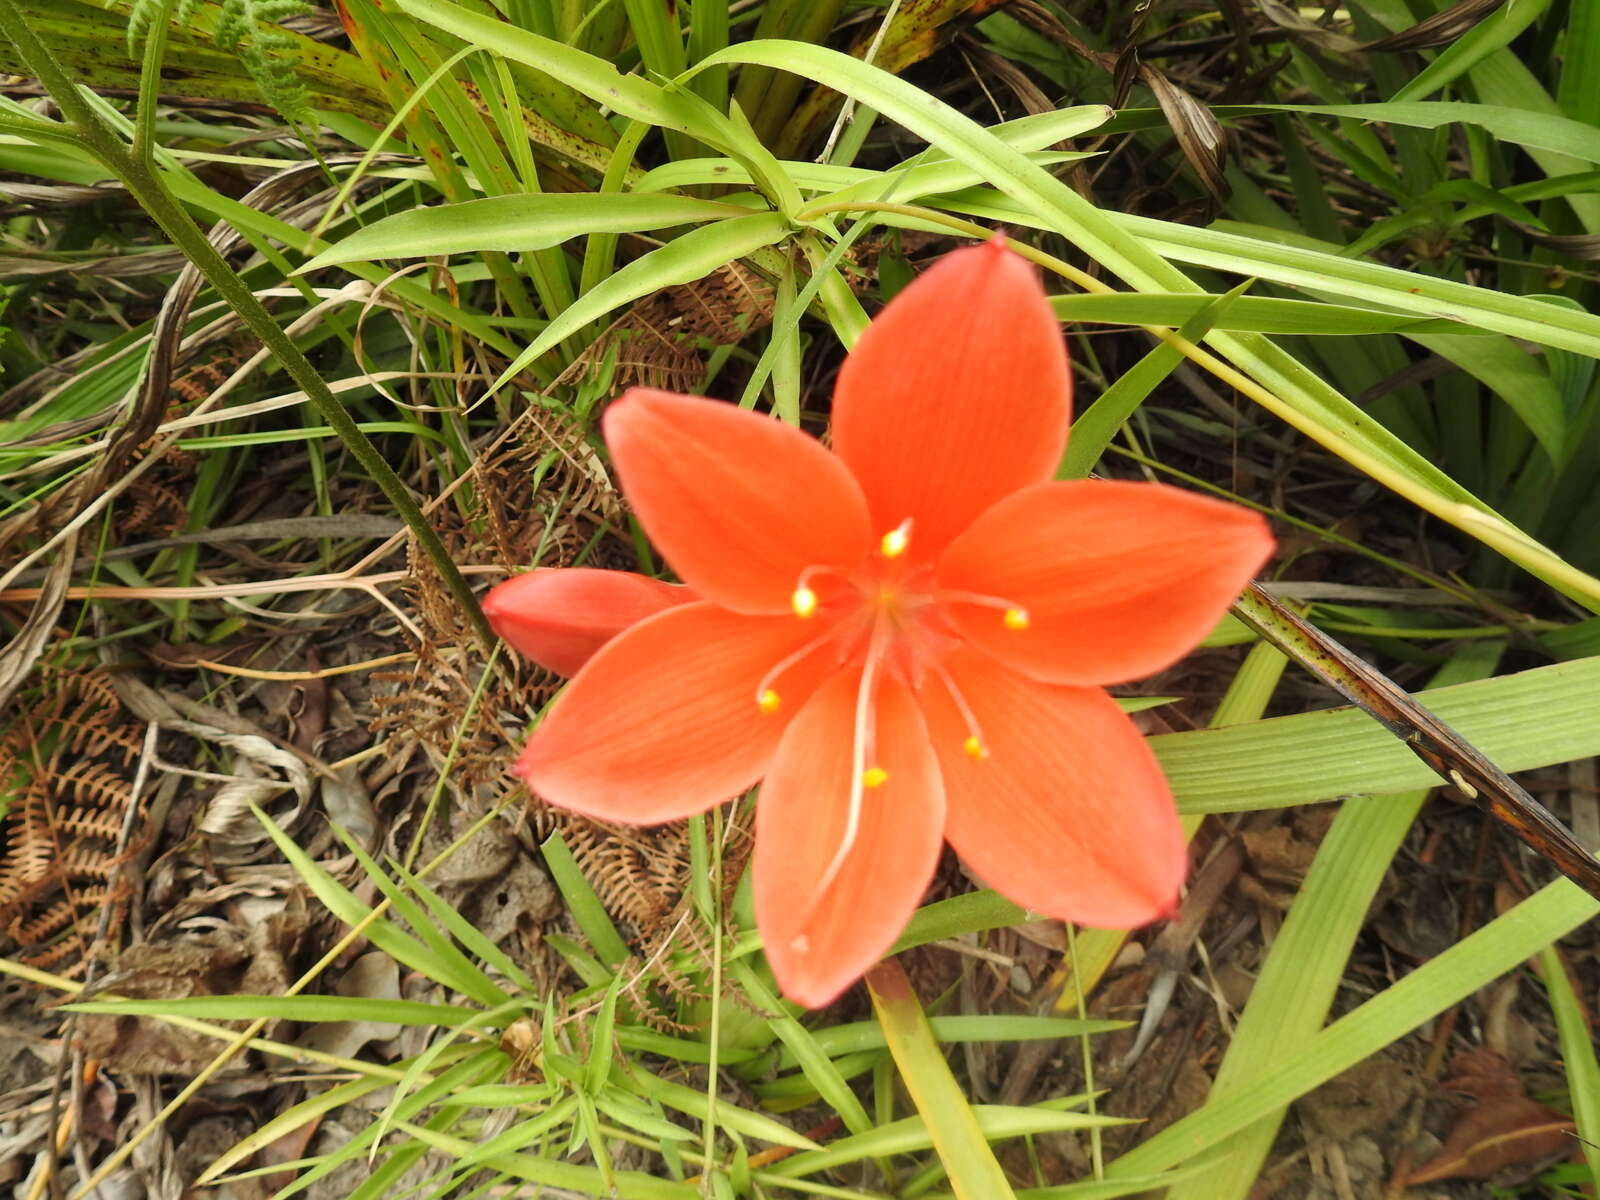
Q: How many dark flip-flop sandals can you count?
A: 0